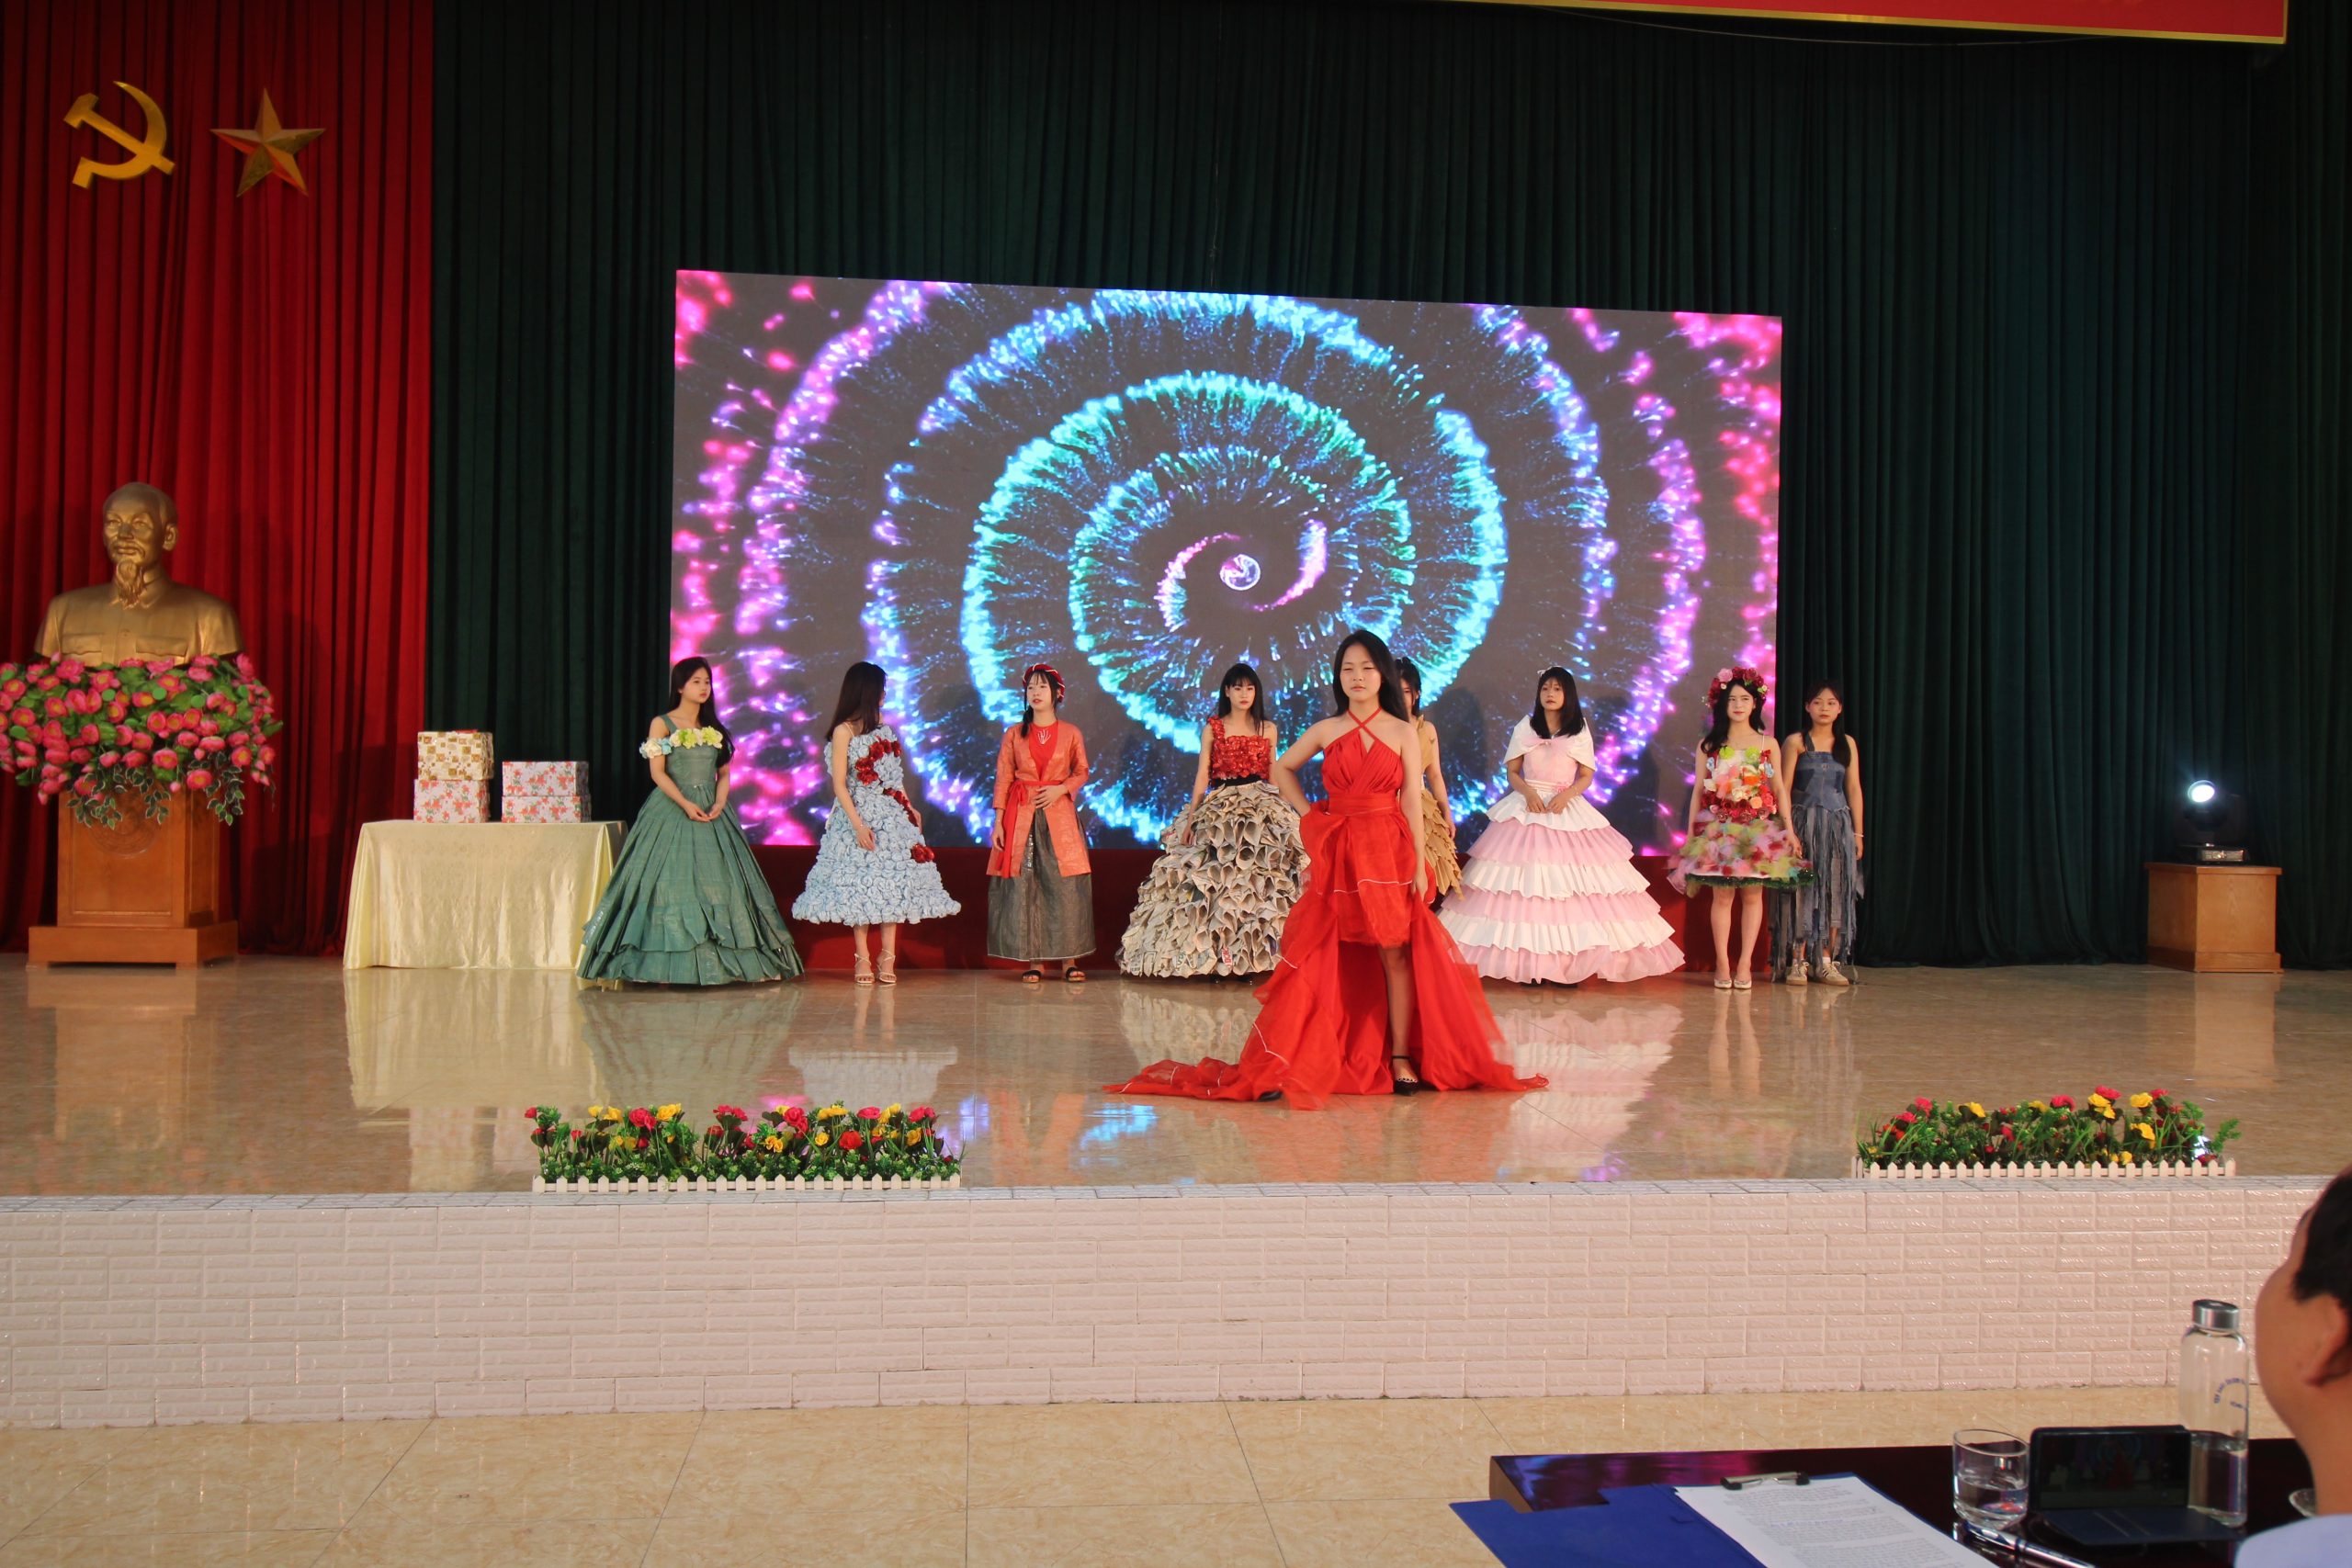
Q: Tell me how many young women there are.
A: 9